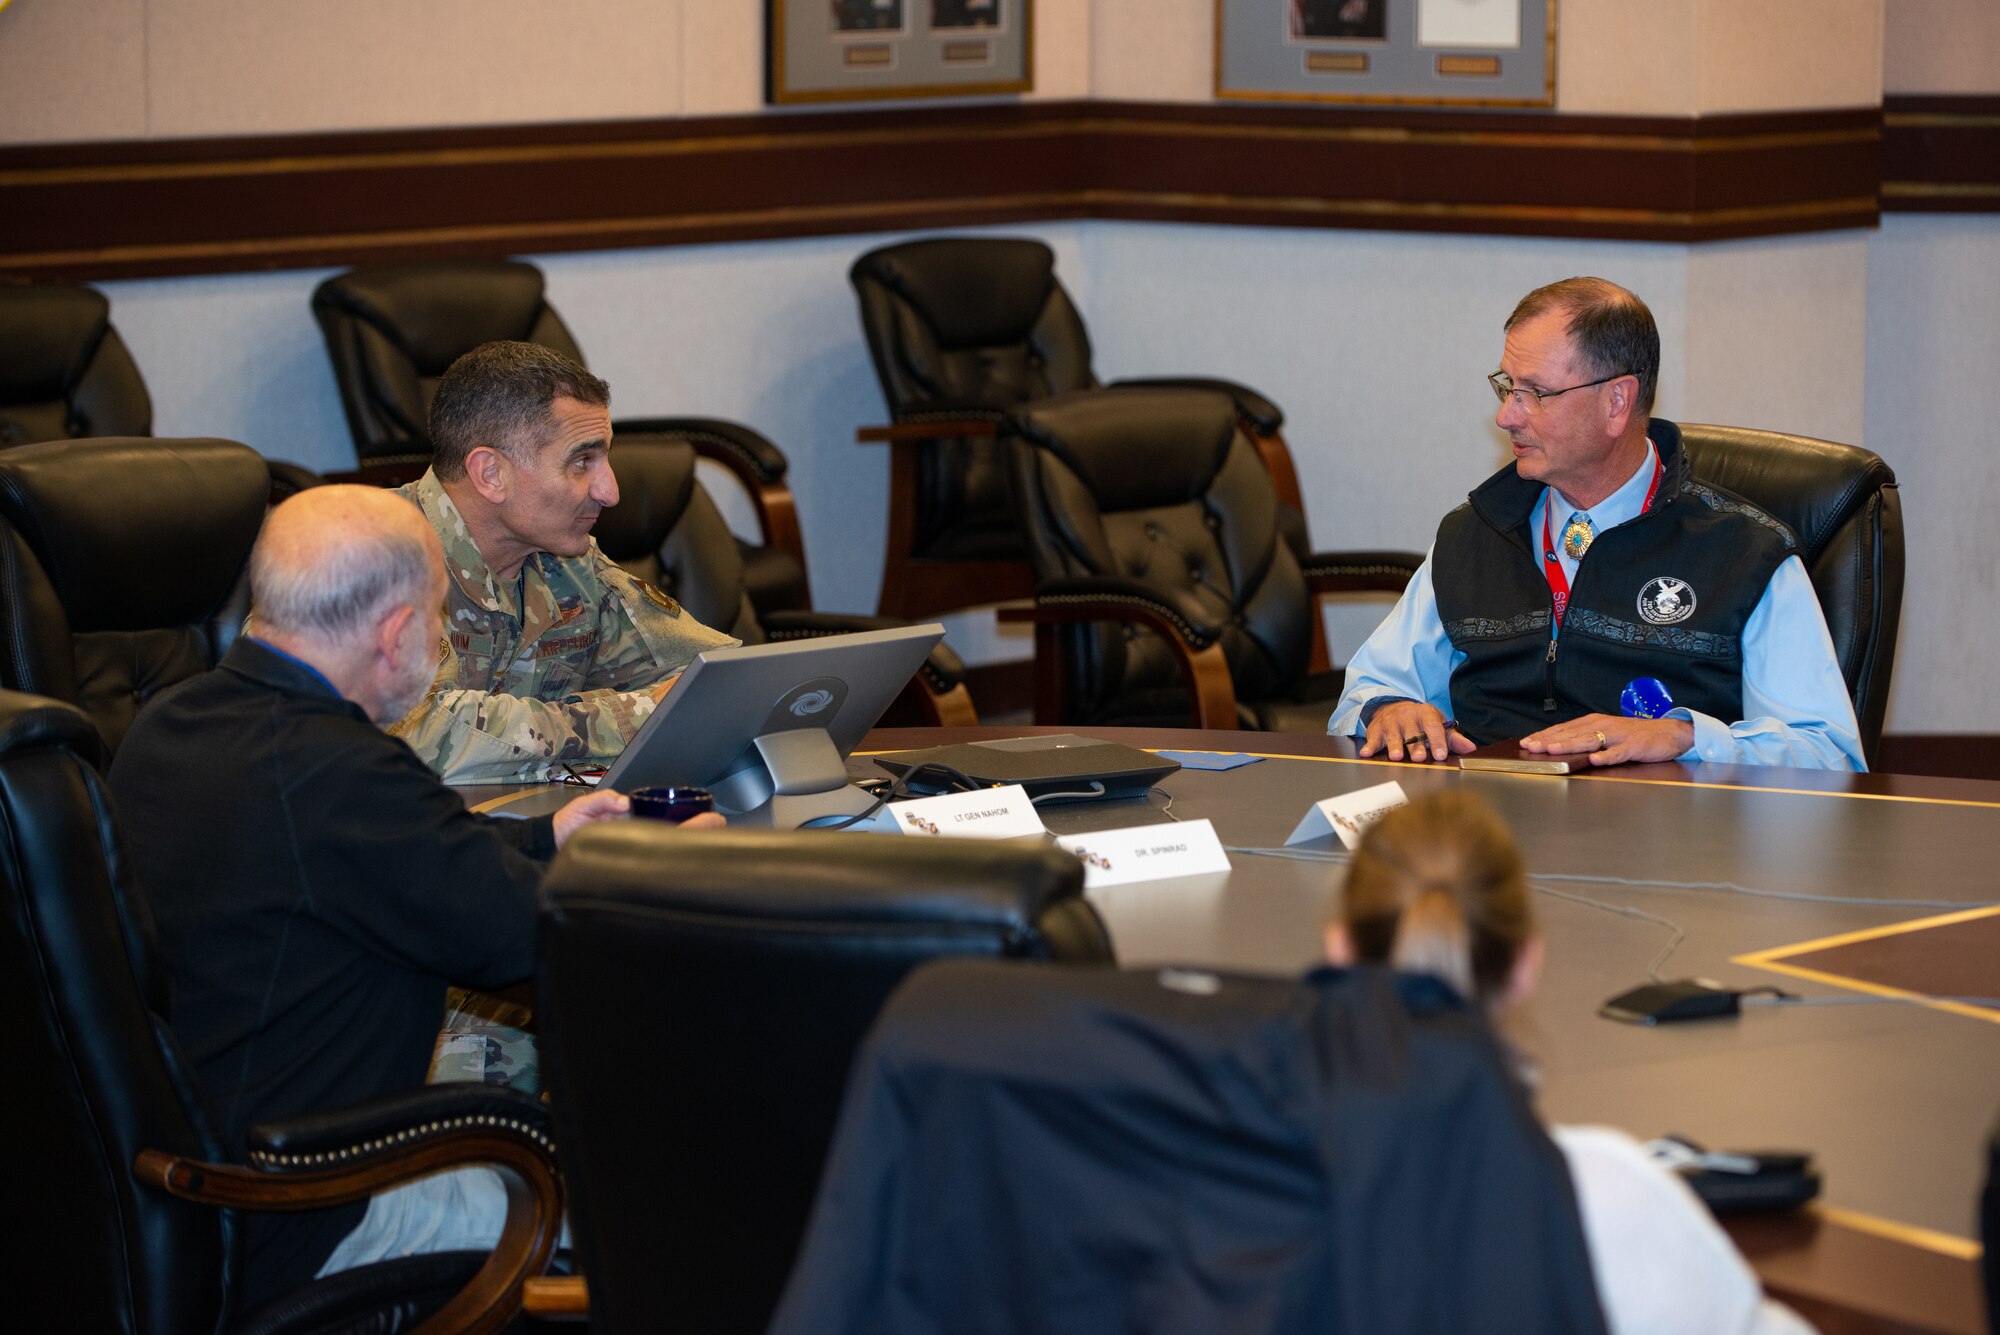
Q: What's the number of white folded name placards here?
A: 3